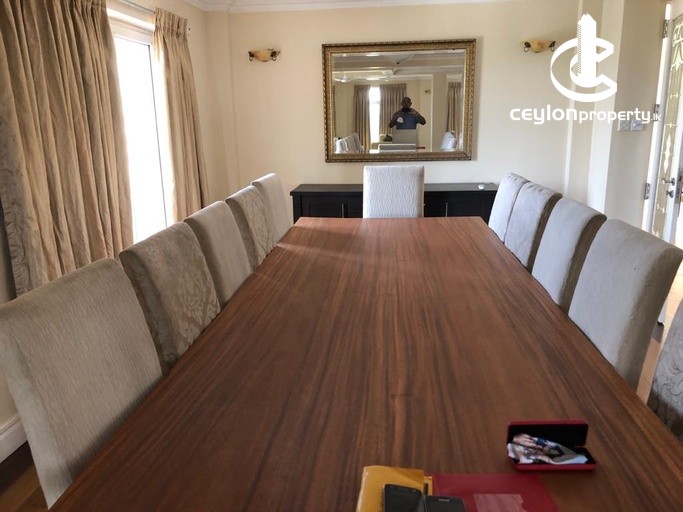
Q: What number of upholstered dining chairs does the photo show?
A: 11